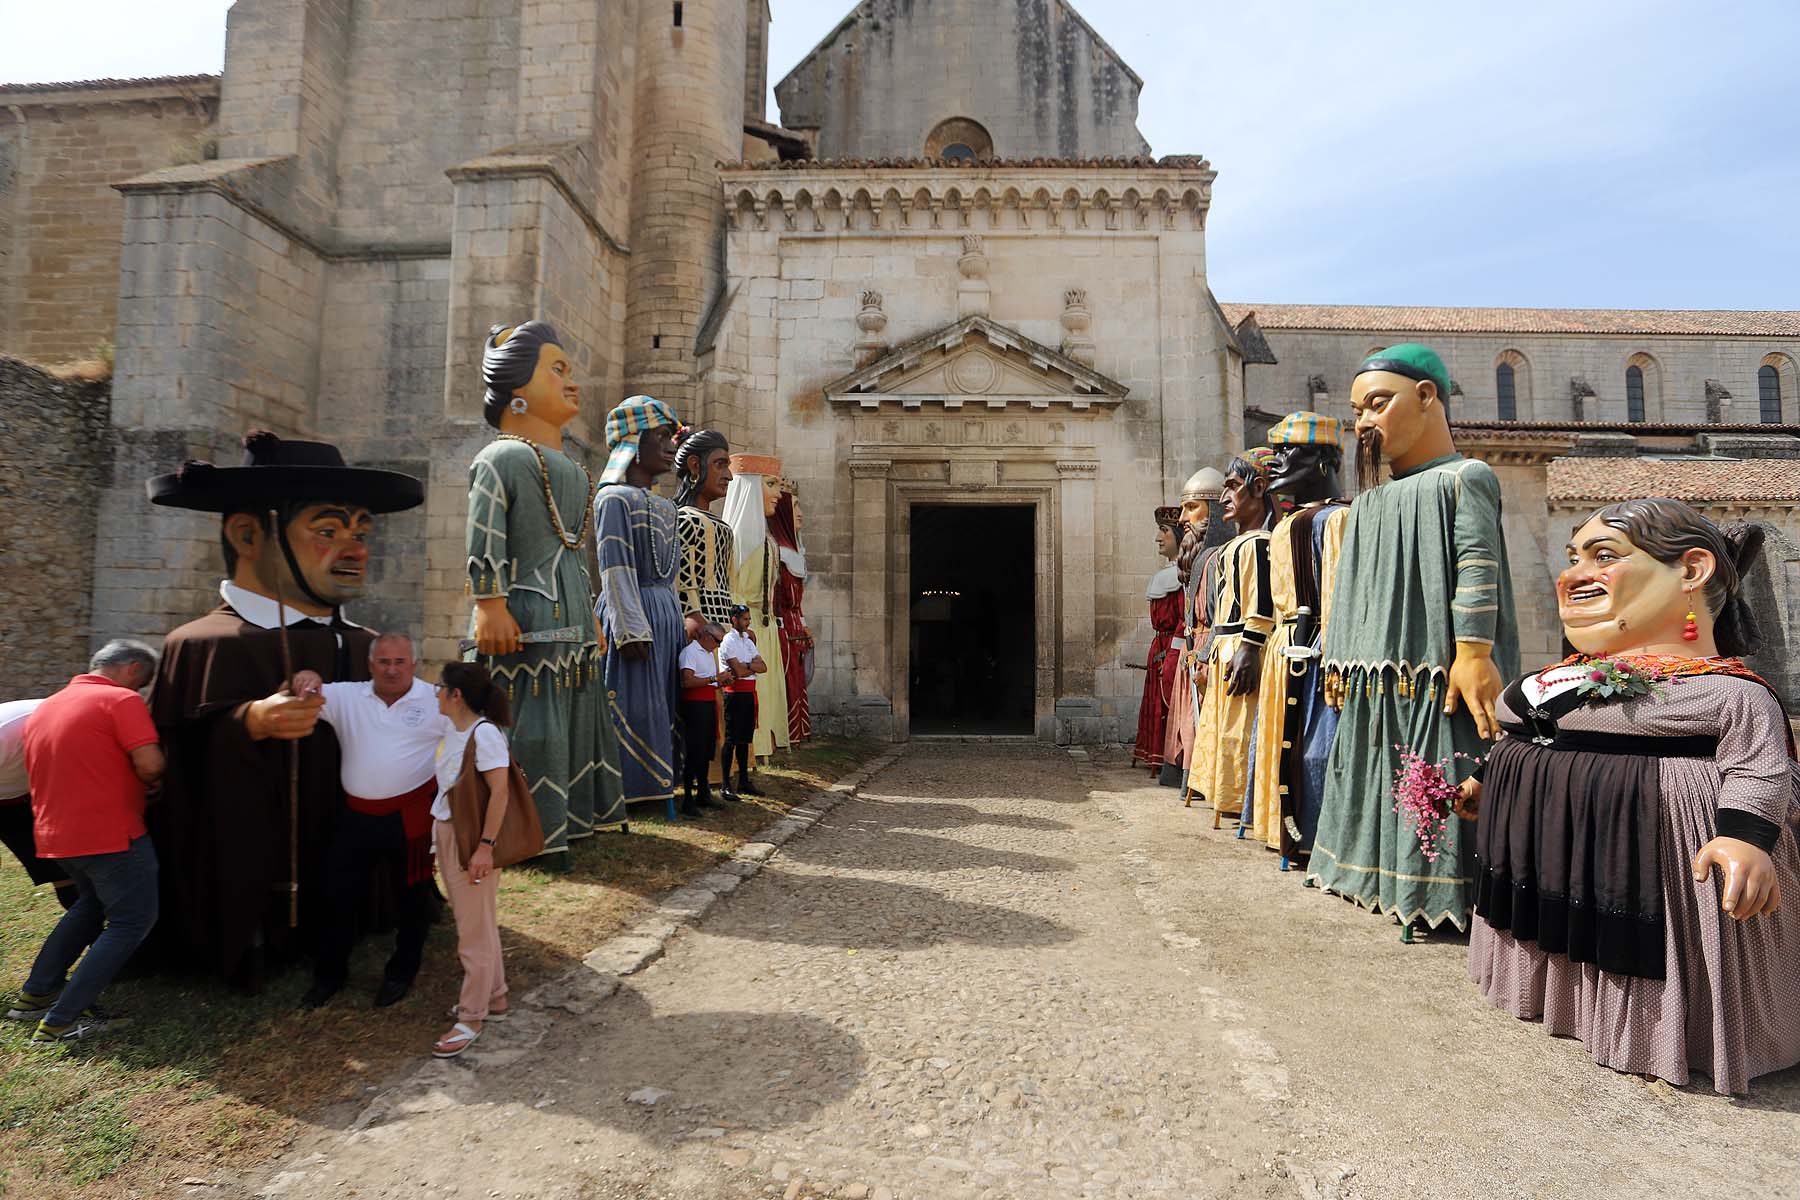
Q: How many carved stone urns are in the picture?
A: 3